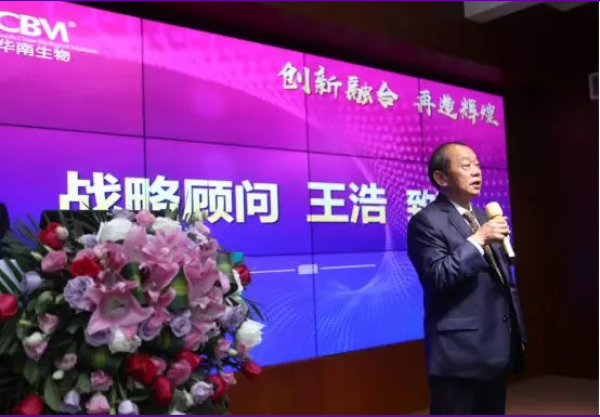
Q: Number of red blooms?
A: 10